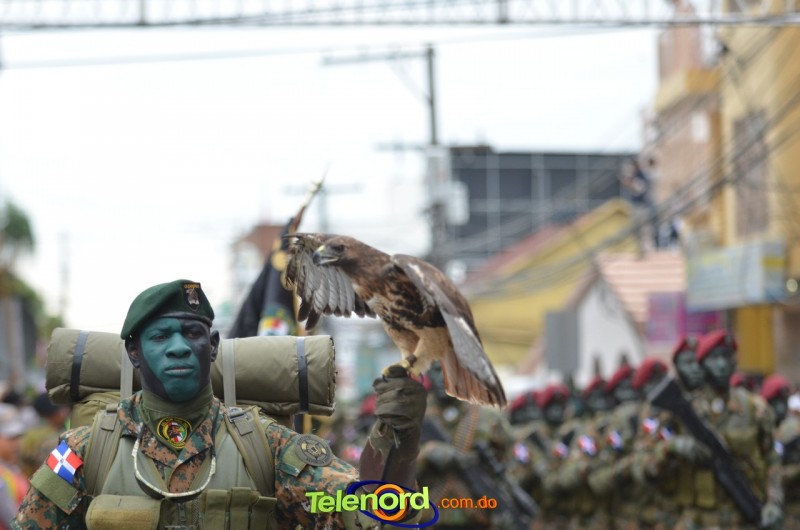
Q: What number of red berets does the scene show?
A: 11